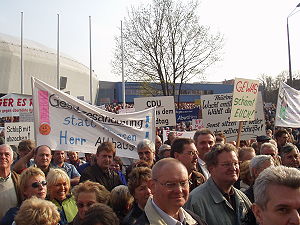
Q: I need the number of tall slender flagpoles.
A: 4